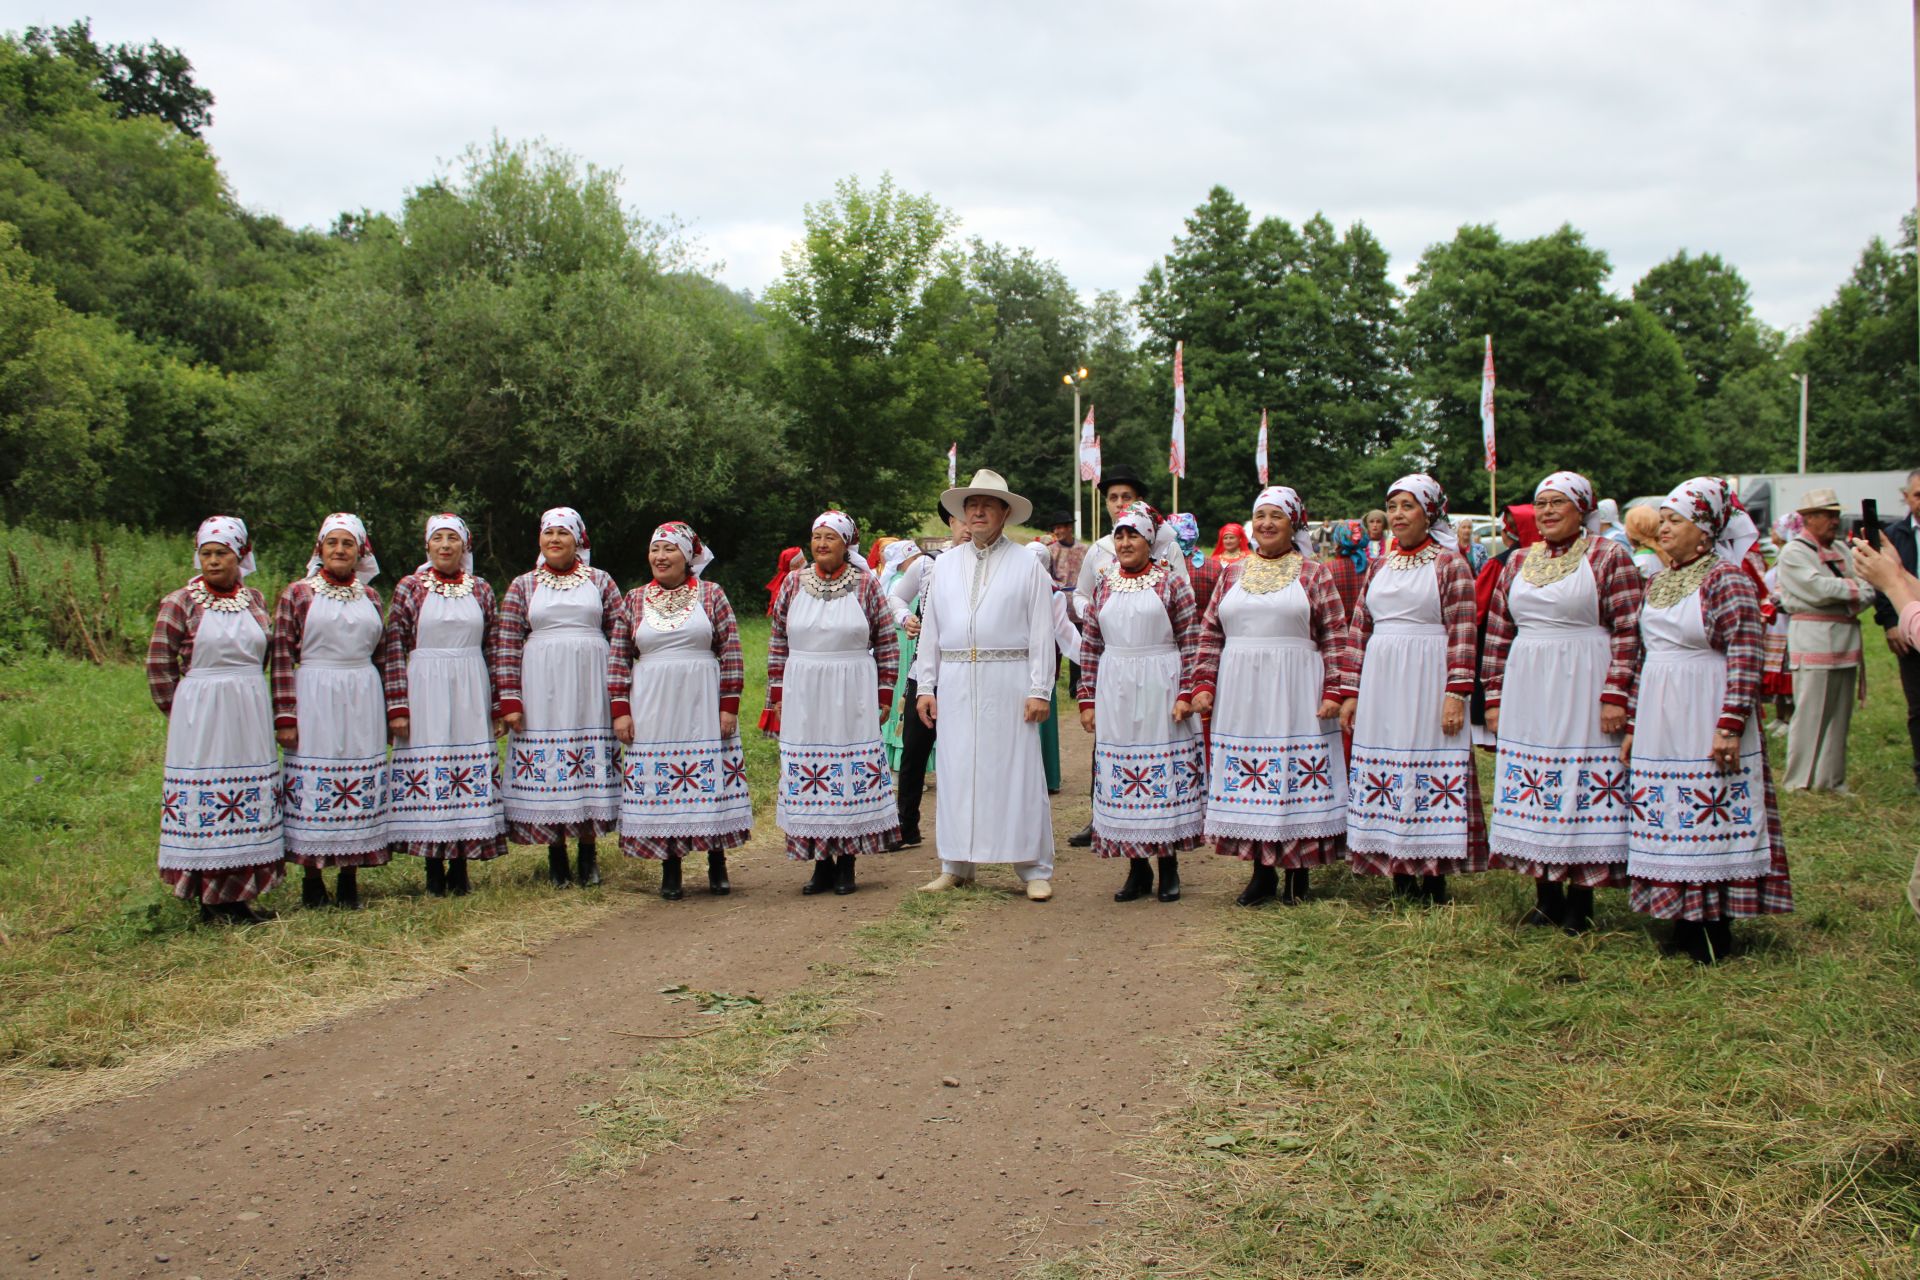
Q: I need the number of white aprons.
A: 11